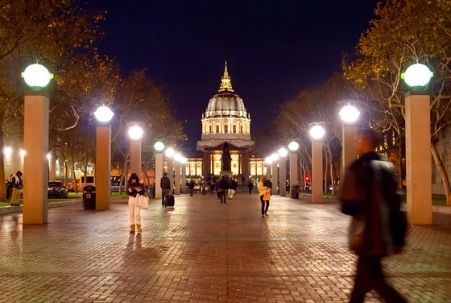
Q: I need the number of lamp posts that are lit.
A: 14